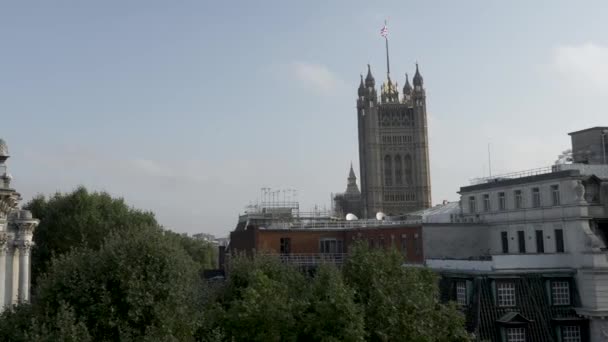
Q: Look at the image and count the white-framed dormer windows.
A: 5